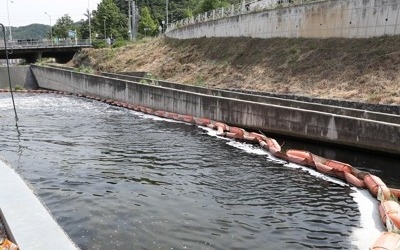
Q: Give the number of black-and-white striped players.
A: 0